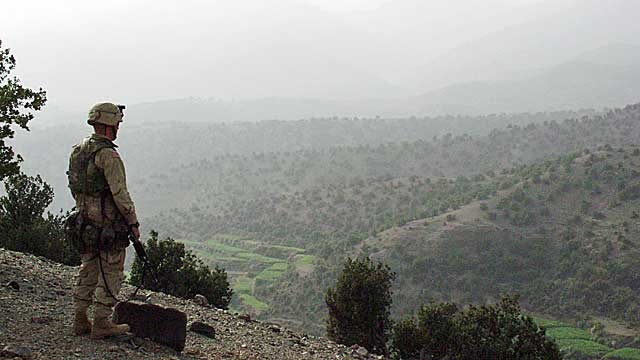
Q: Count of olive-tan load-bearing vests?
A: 1